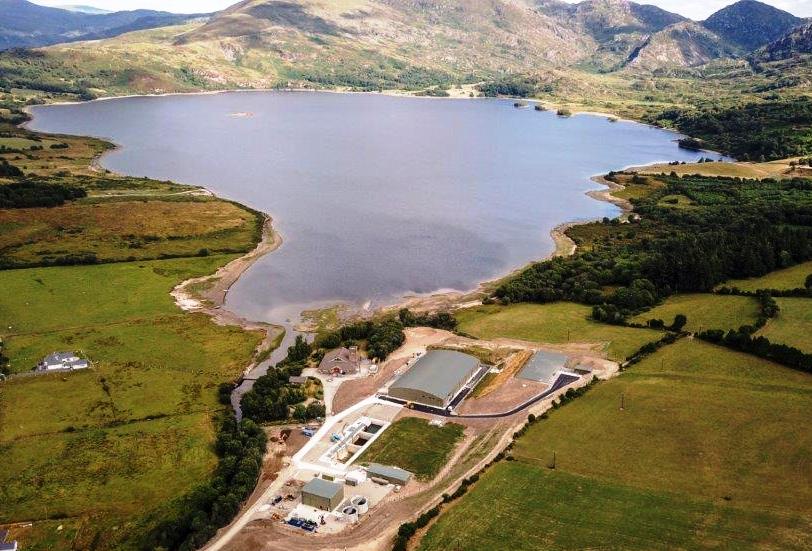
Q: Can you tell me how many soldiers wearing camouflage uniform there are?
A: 0